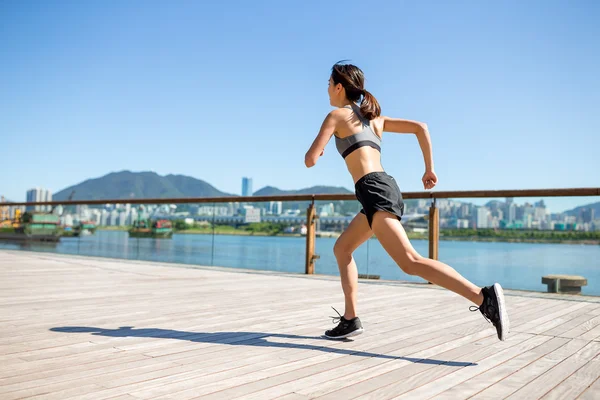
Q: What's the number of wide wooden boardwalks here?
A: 1